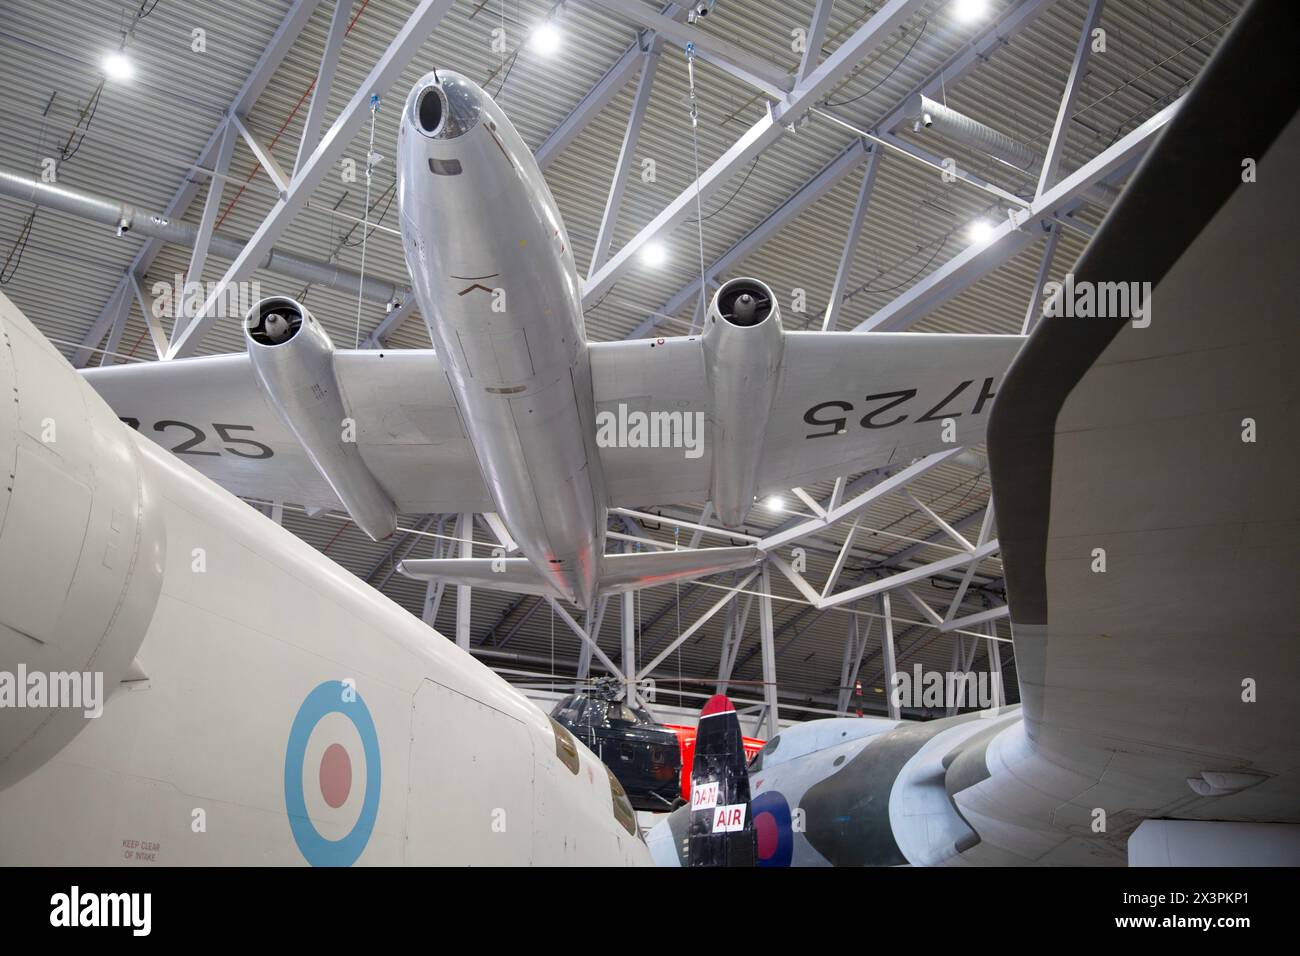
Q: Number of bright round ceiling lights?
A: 6